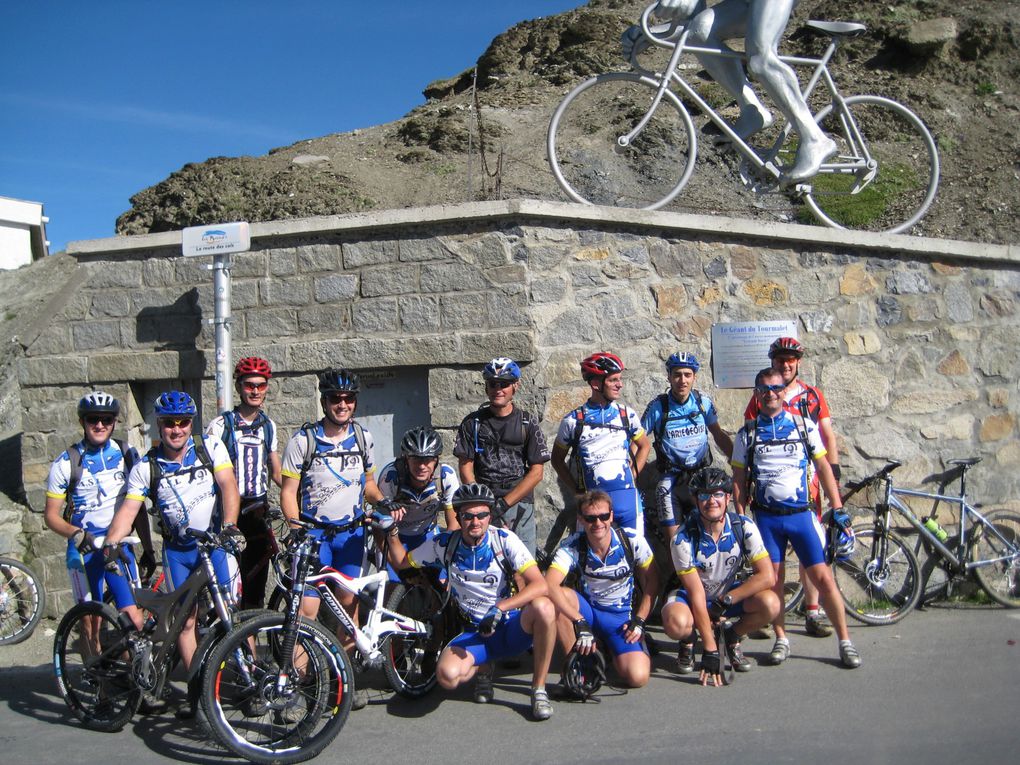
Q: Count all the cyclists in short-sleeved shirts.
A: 13